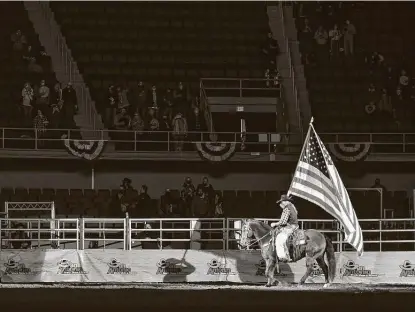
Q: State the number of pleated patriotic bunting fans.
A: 3